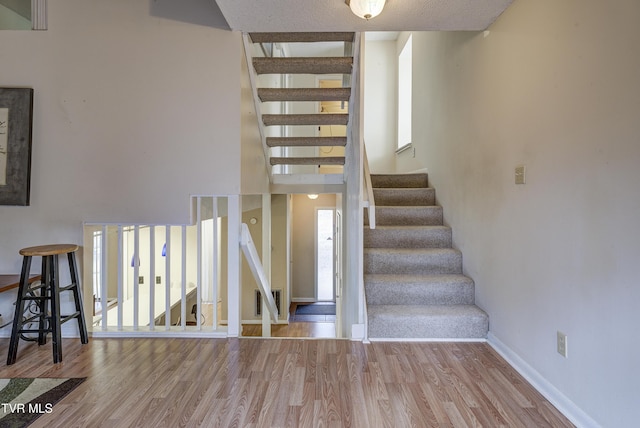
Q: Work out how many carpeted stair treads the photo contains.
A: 13